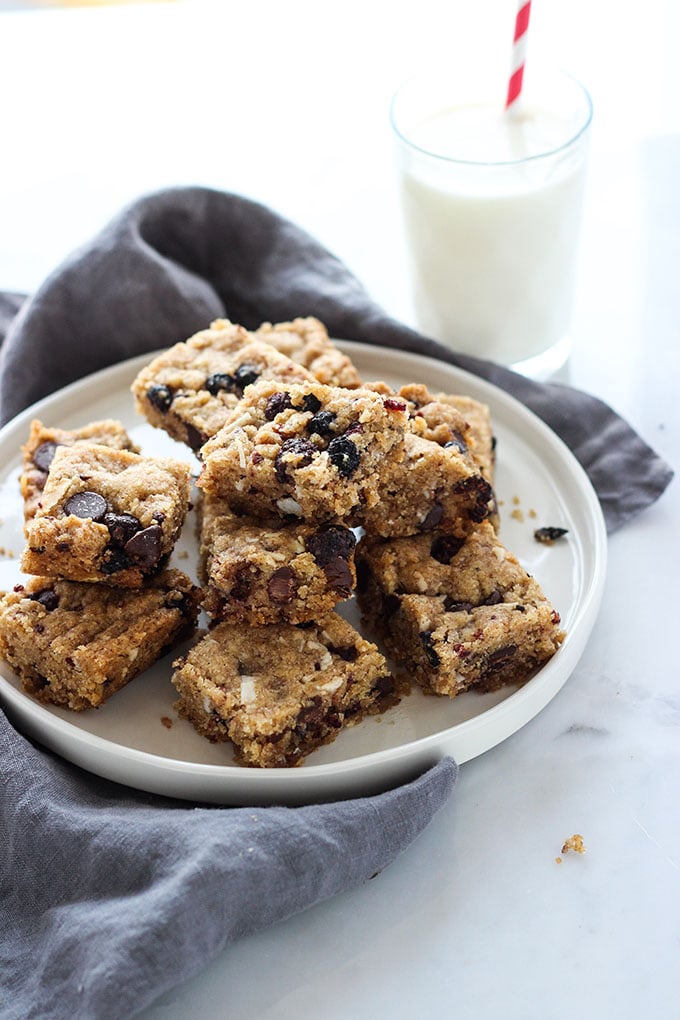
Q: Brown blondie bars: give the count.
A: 11